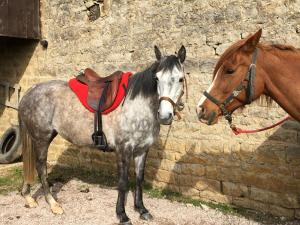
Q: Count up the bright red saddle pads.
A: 1